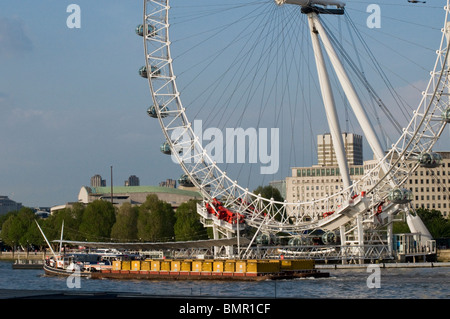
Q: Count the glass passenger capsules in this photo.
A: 11